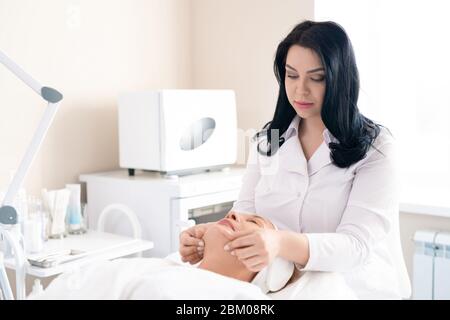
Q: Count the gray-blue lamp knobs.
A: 2